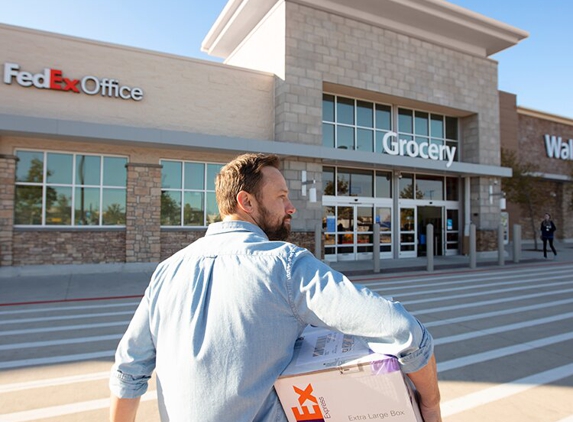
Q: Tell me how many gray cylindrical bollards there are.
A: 6